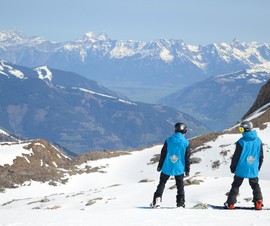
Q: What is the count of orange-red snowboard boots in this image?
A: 2